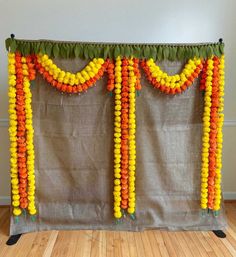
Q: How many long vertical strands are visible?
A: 9